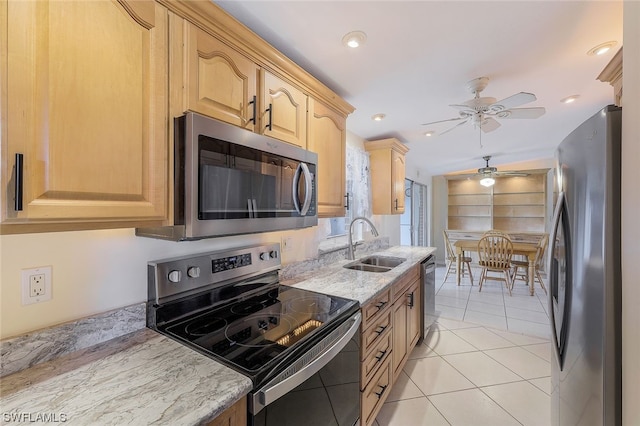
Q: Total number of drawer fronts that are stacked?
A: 4